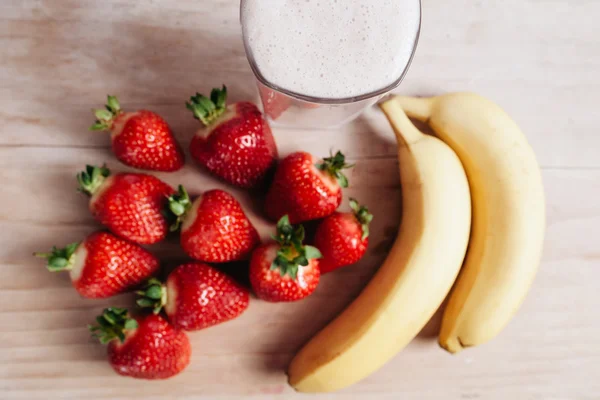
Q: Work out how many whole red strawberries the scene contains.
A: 10